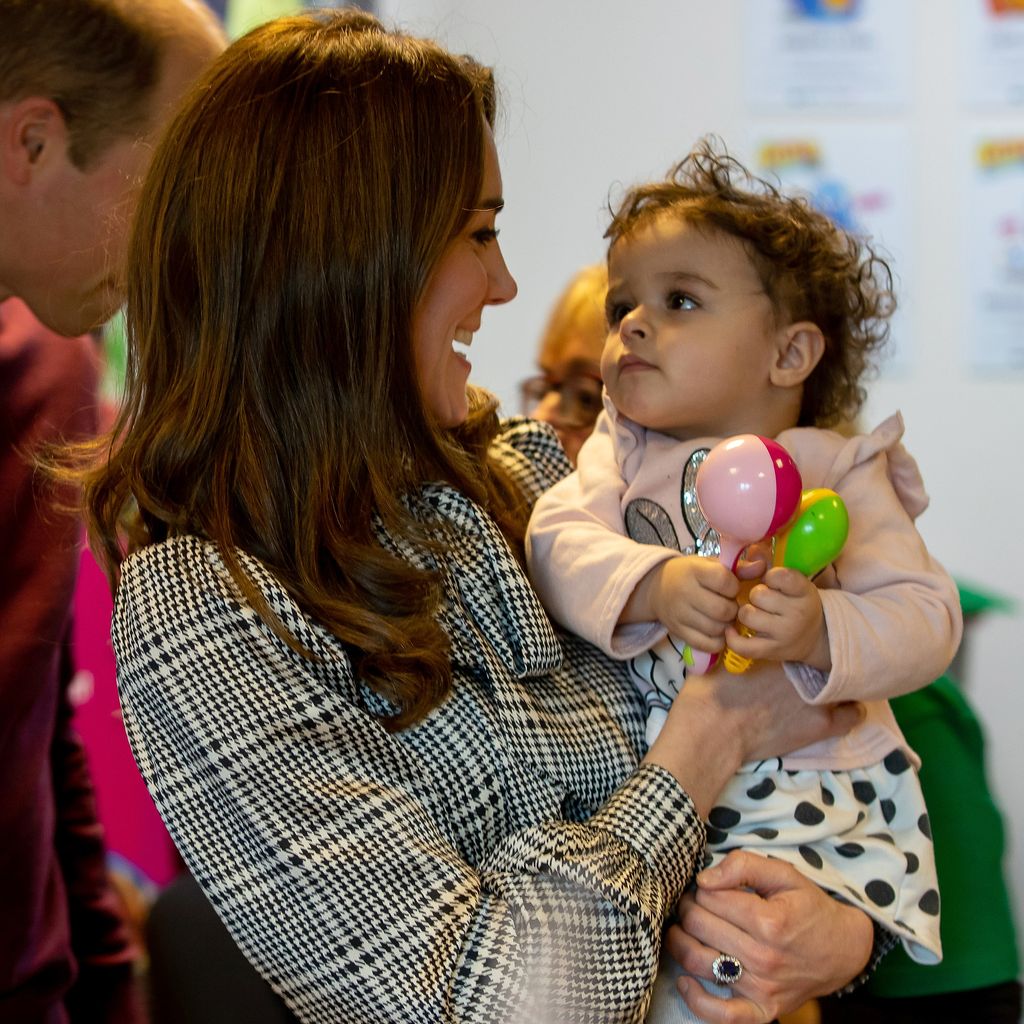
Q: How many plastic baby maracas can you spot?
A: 2